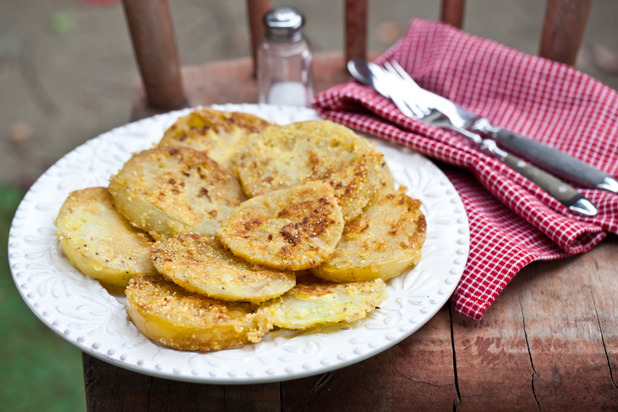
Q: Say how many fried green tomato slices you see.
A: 9